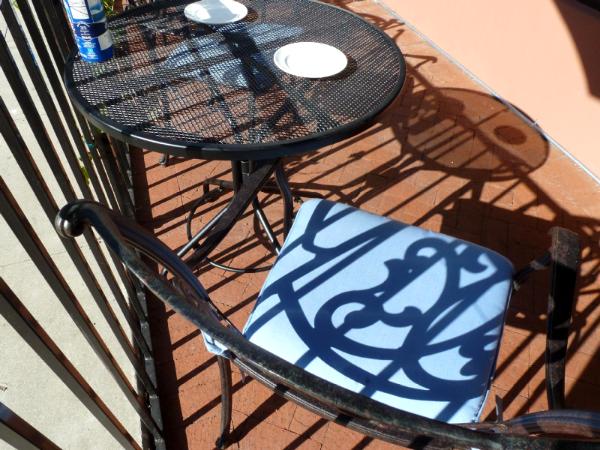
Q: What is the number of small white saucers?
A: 2